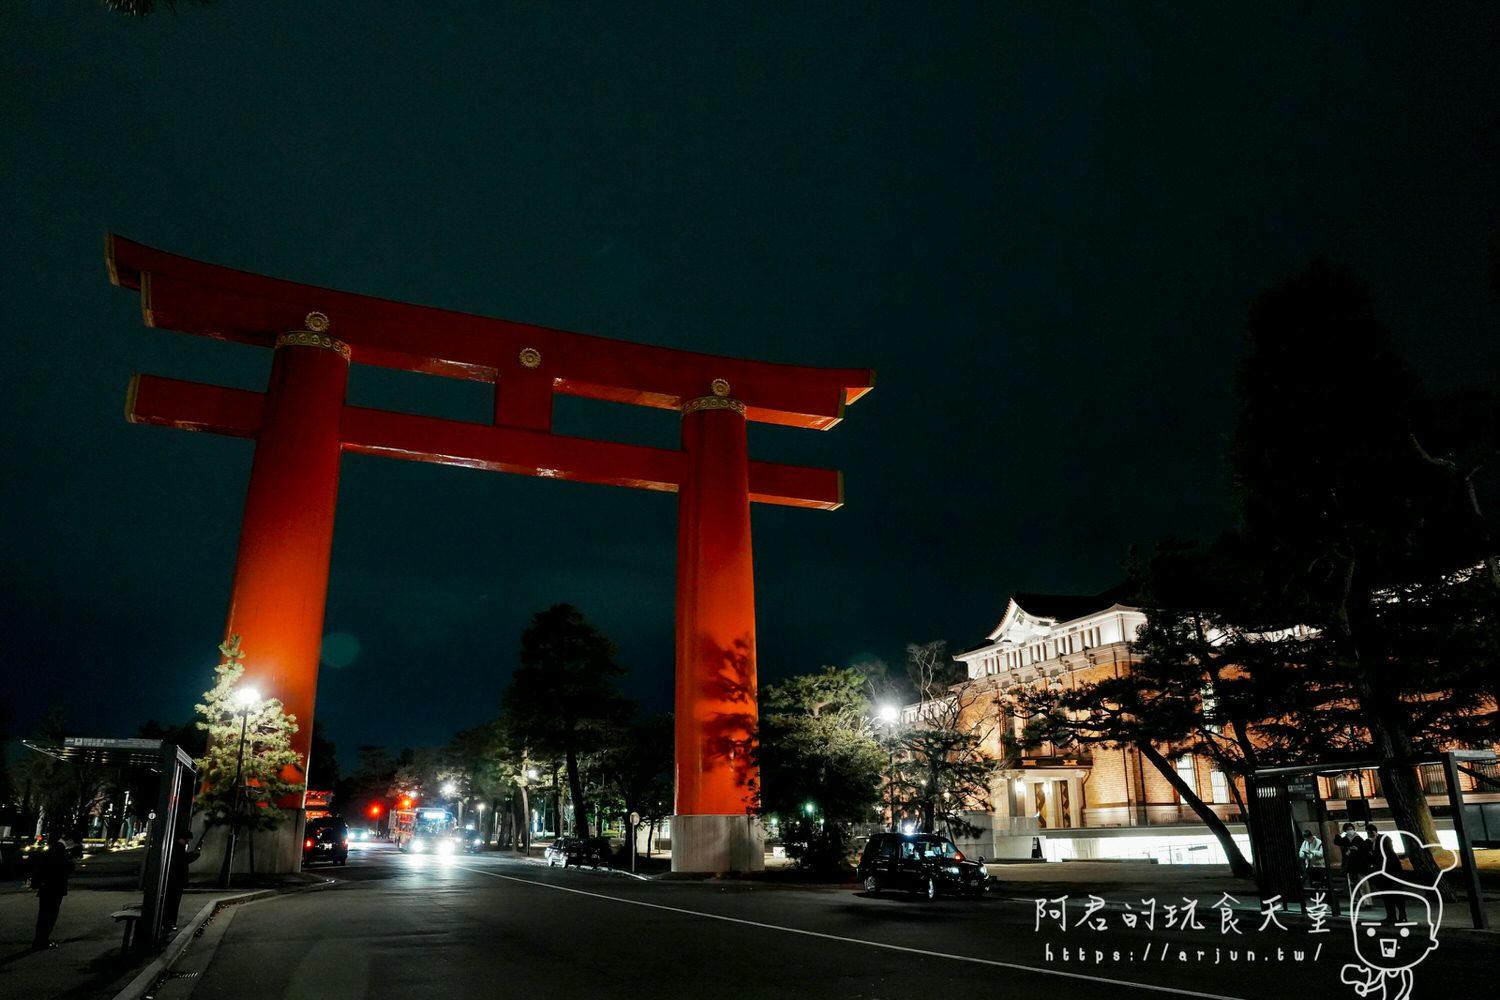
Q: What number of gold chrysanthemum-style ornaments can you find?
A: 3